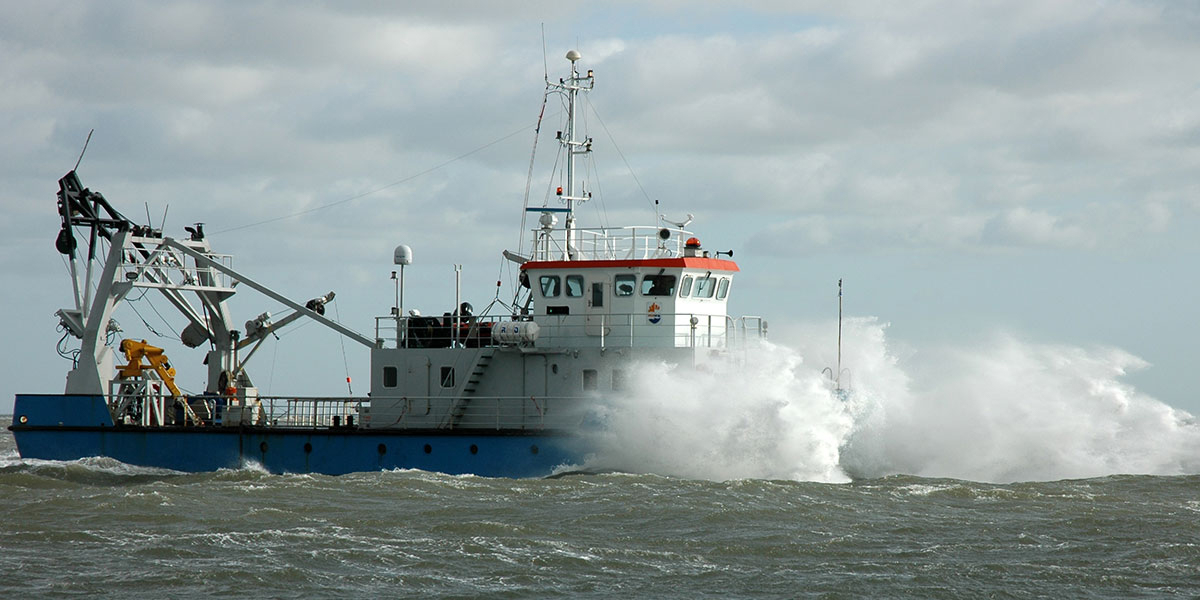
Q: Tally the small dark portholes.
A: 6